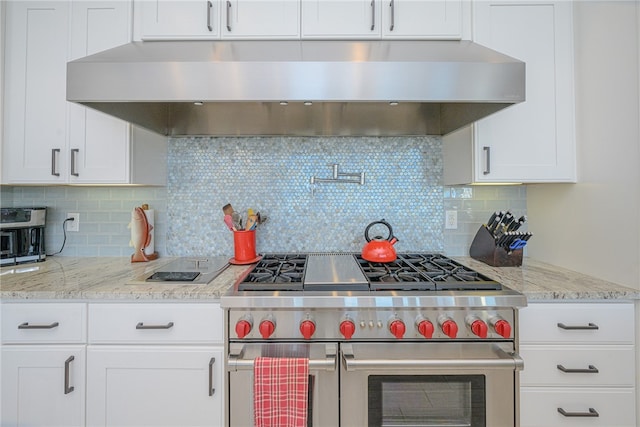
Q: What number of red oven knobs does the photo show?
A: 9